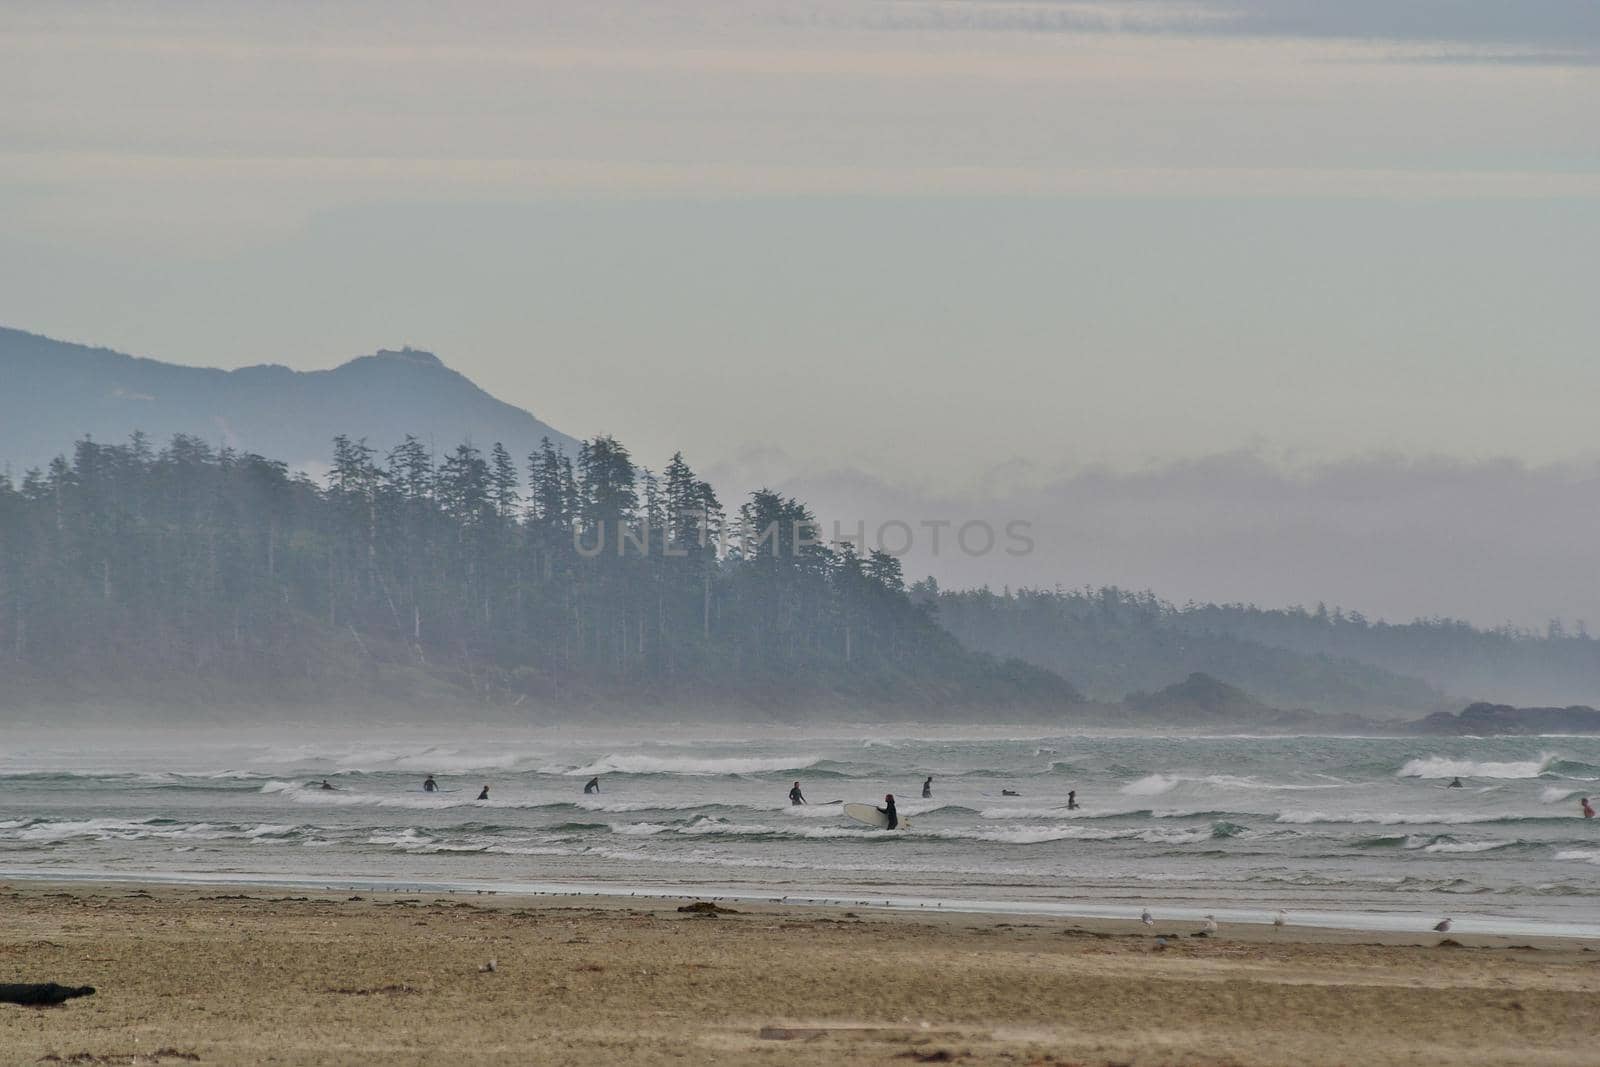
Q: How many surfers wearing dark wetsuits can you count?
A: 10